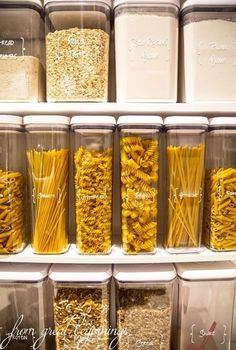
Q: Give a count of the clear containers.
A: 14